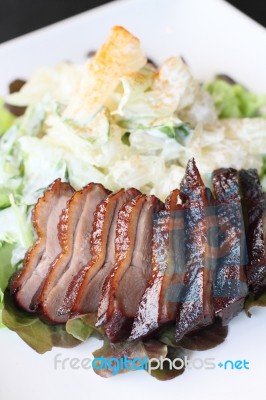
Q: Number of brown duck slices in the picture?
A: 8